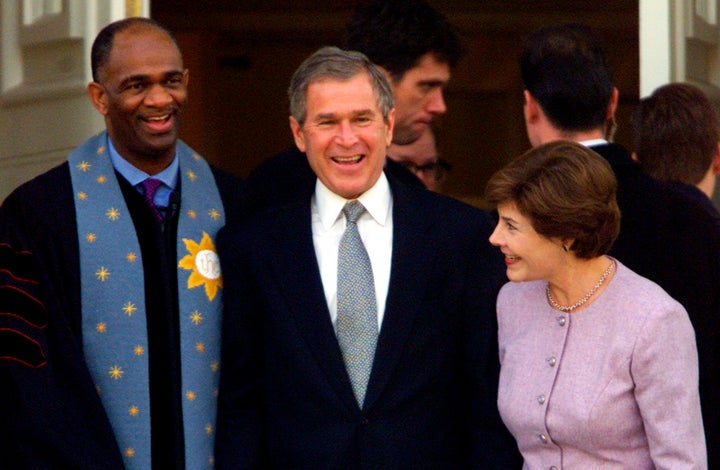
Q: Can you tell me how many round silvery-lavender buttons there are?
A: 5